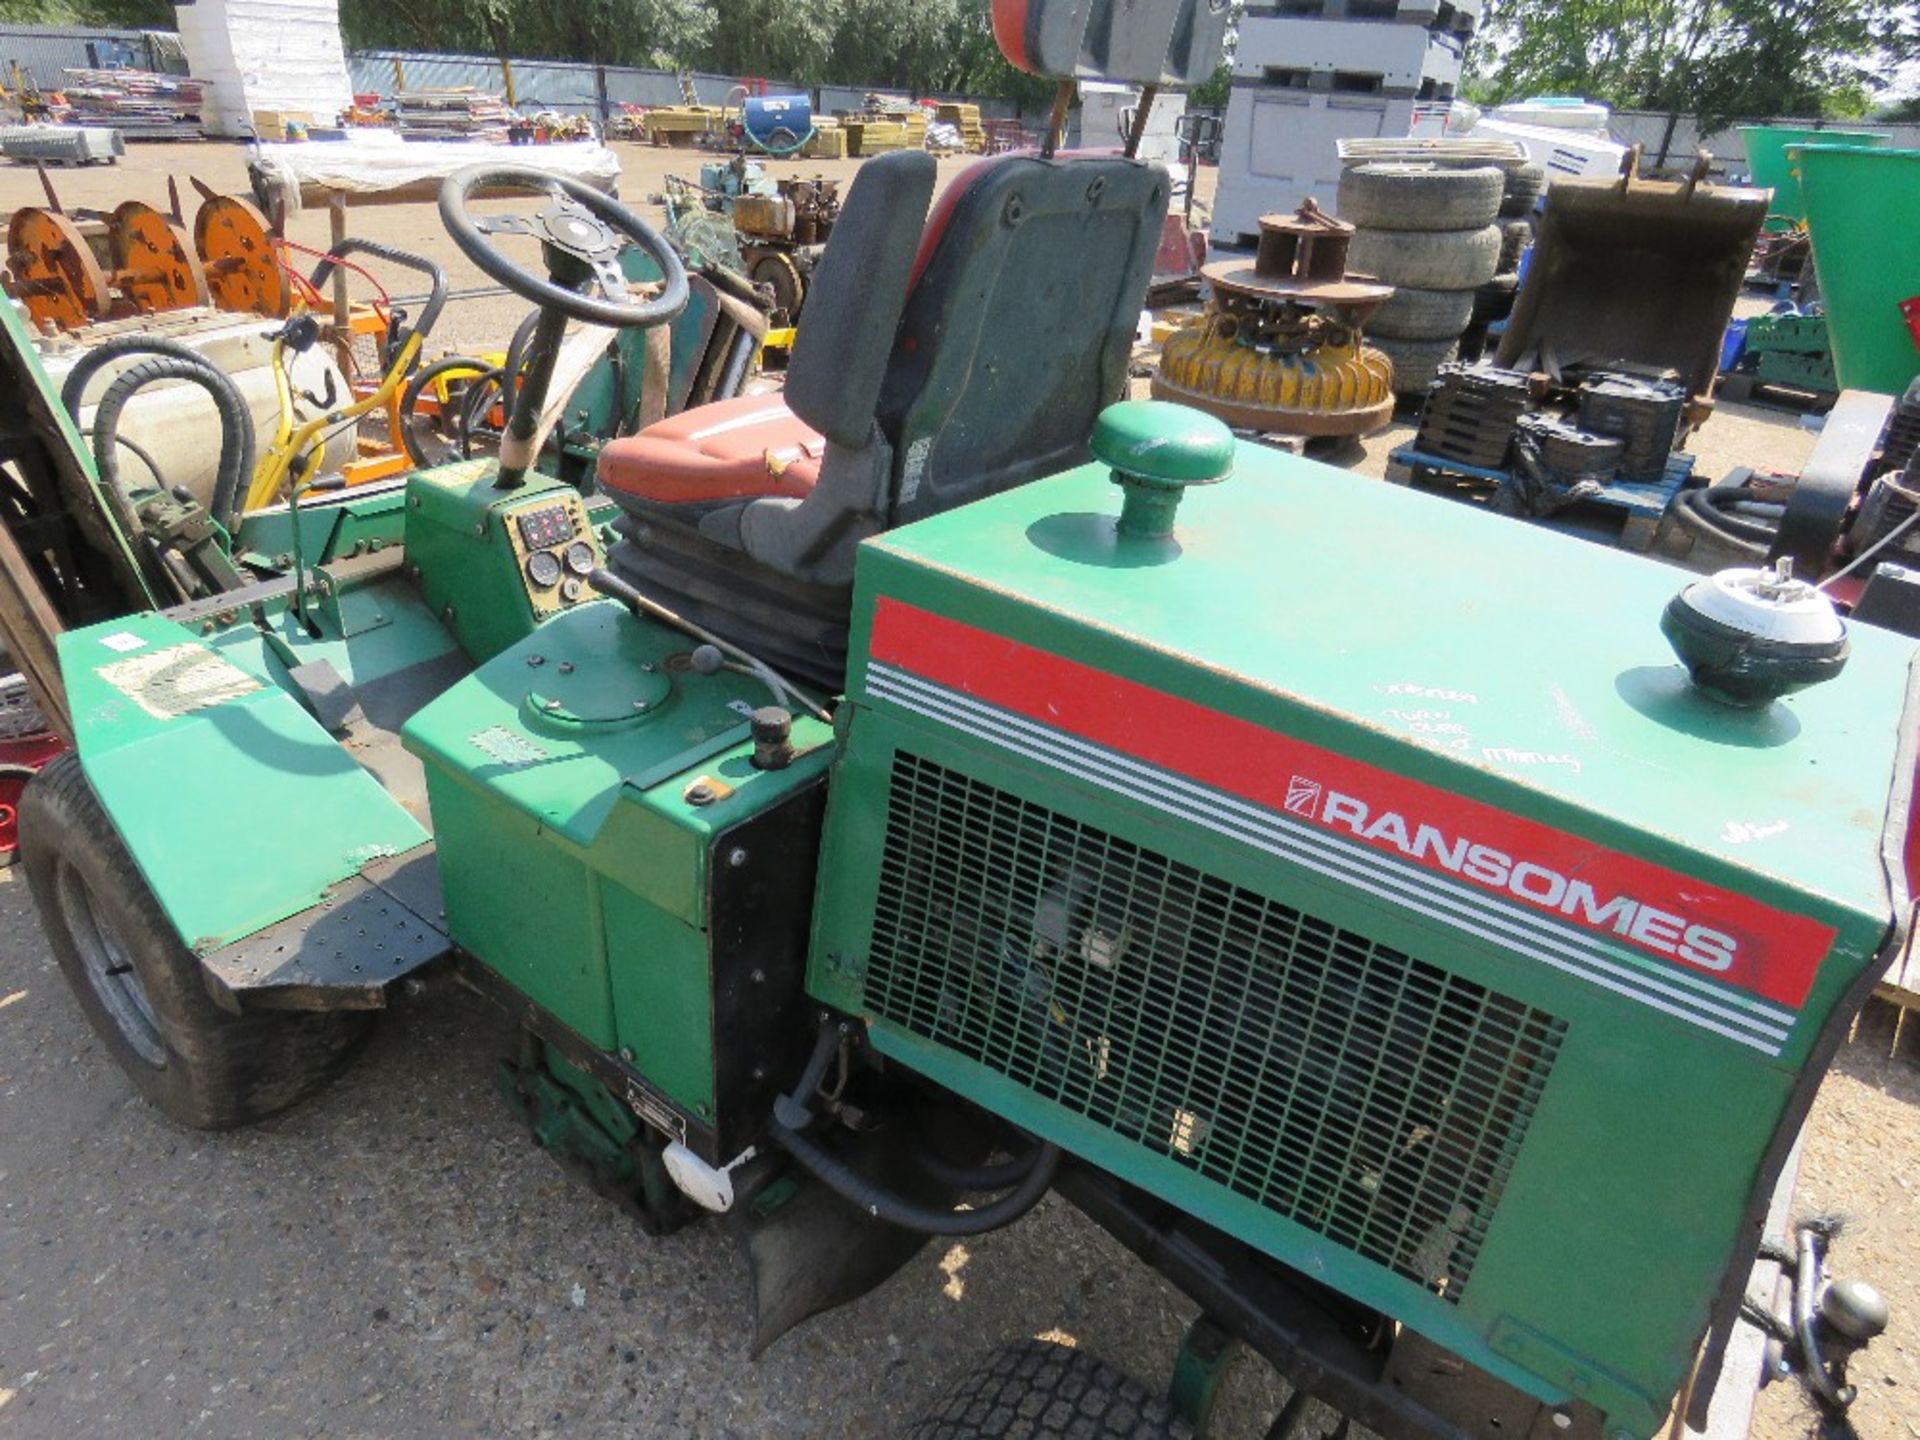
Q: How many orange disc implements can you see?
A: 3